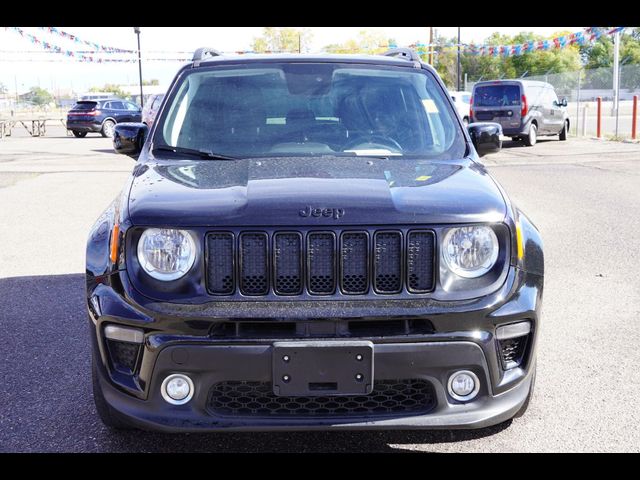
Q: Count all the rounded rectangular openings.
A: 7